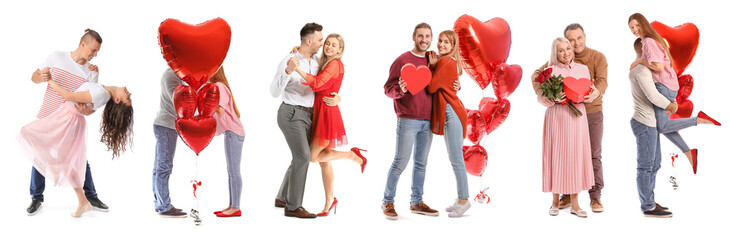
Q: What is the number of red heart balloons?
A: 12